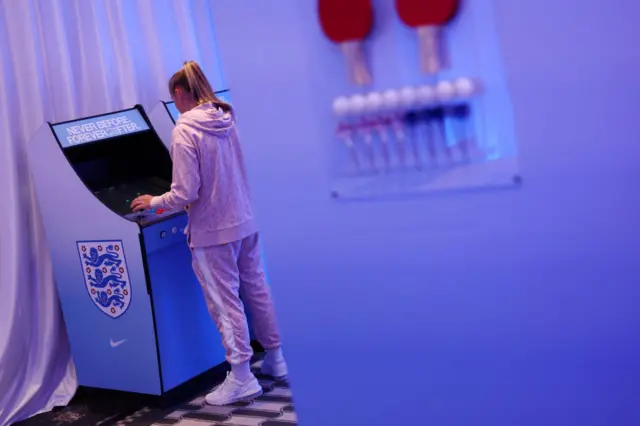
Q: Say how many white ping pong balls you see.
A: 8